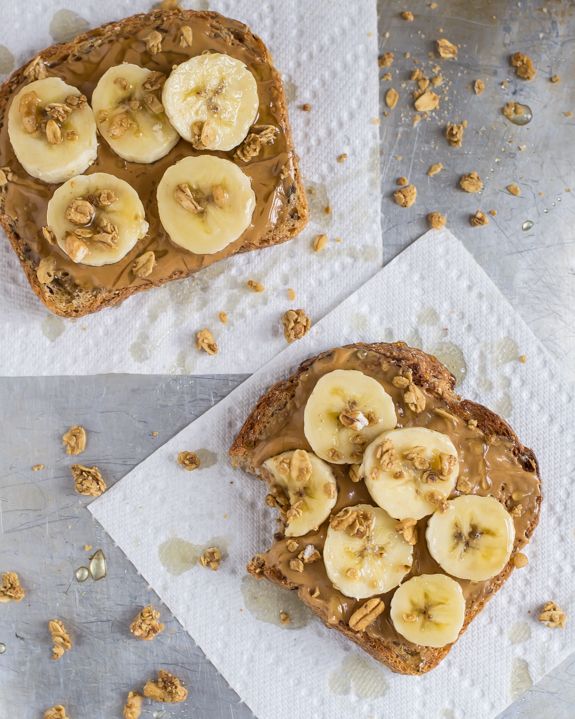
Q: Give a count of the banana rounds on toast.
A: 11